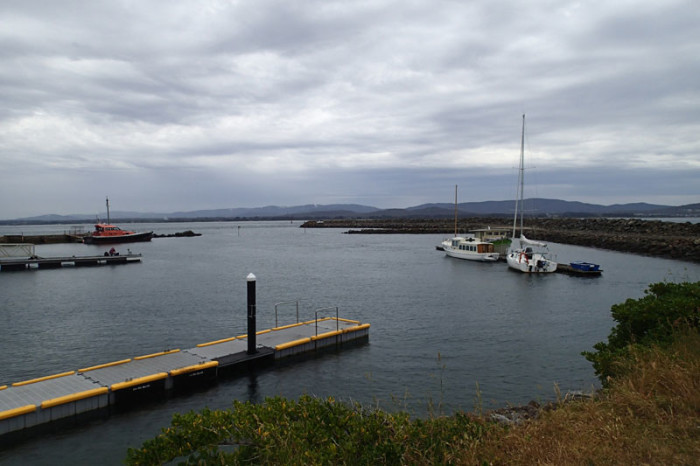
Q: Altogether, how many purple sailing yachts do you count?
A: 0